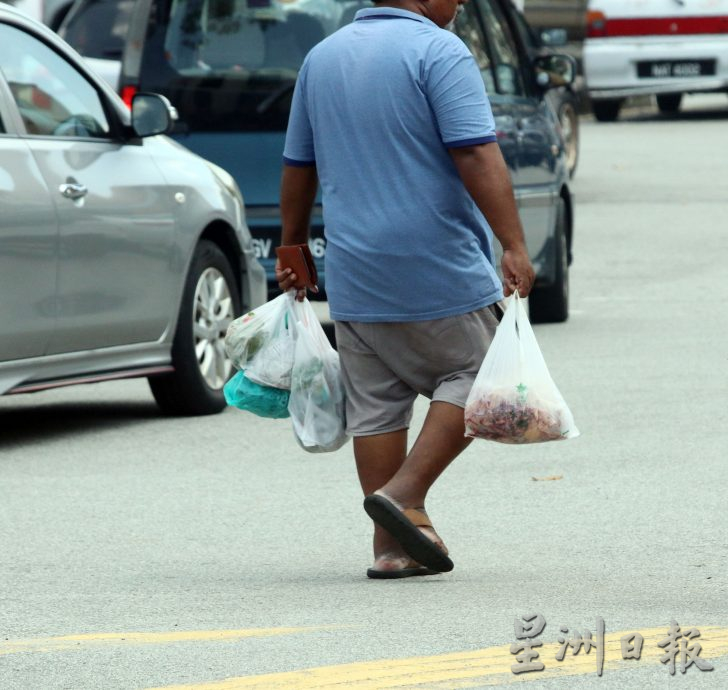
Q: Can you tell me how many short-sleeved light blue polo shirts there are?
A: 1